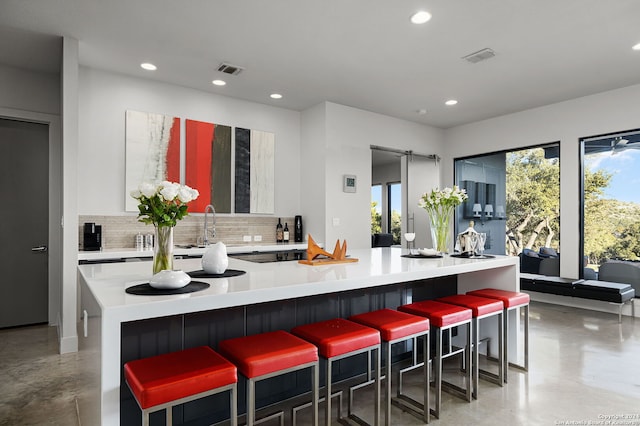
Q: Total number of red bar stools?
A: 7